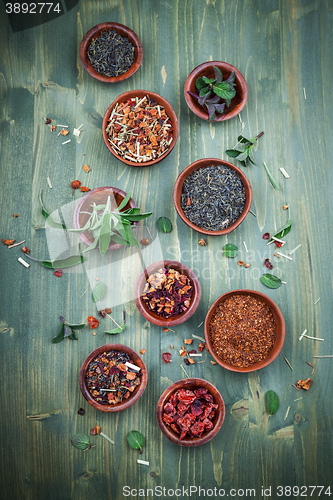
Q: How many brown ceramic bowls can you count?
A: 9